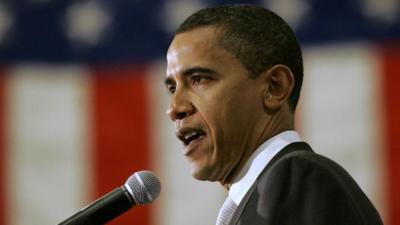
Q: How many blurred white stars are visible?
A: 5